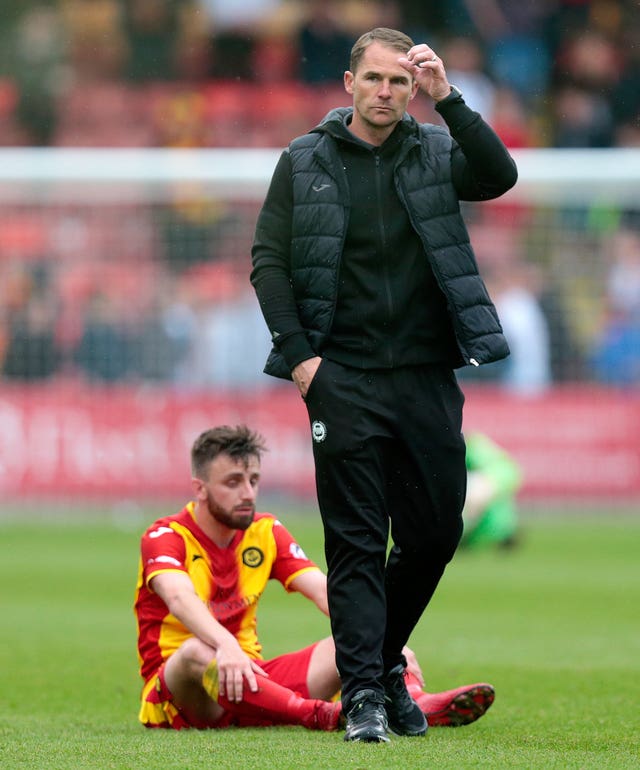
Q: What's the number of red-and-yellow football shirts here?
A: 1